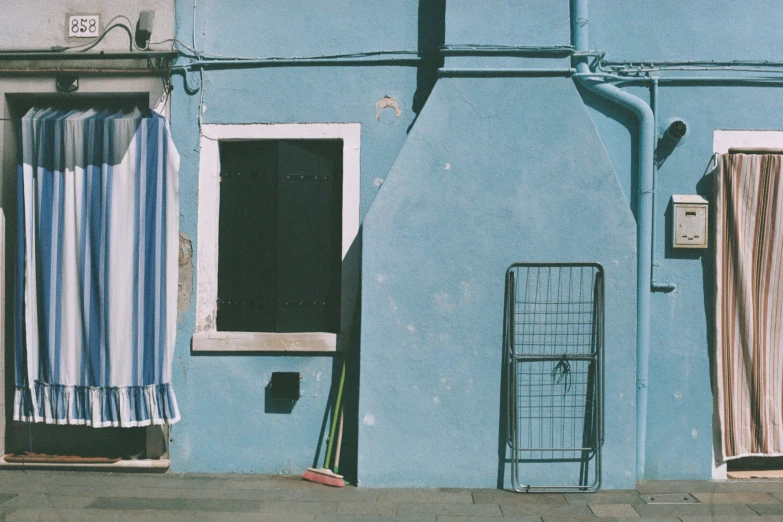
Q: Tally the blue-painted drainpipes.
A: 1